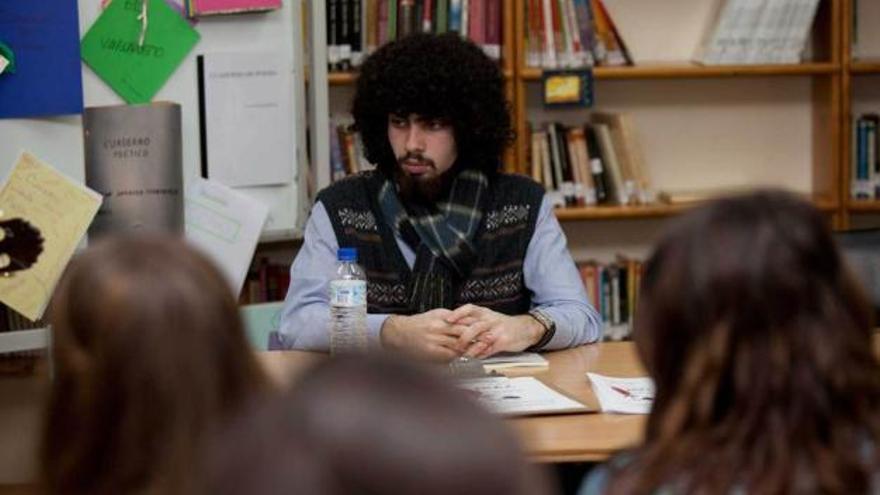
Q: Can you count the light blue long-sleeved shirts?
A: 1